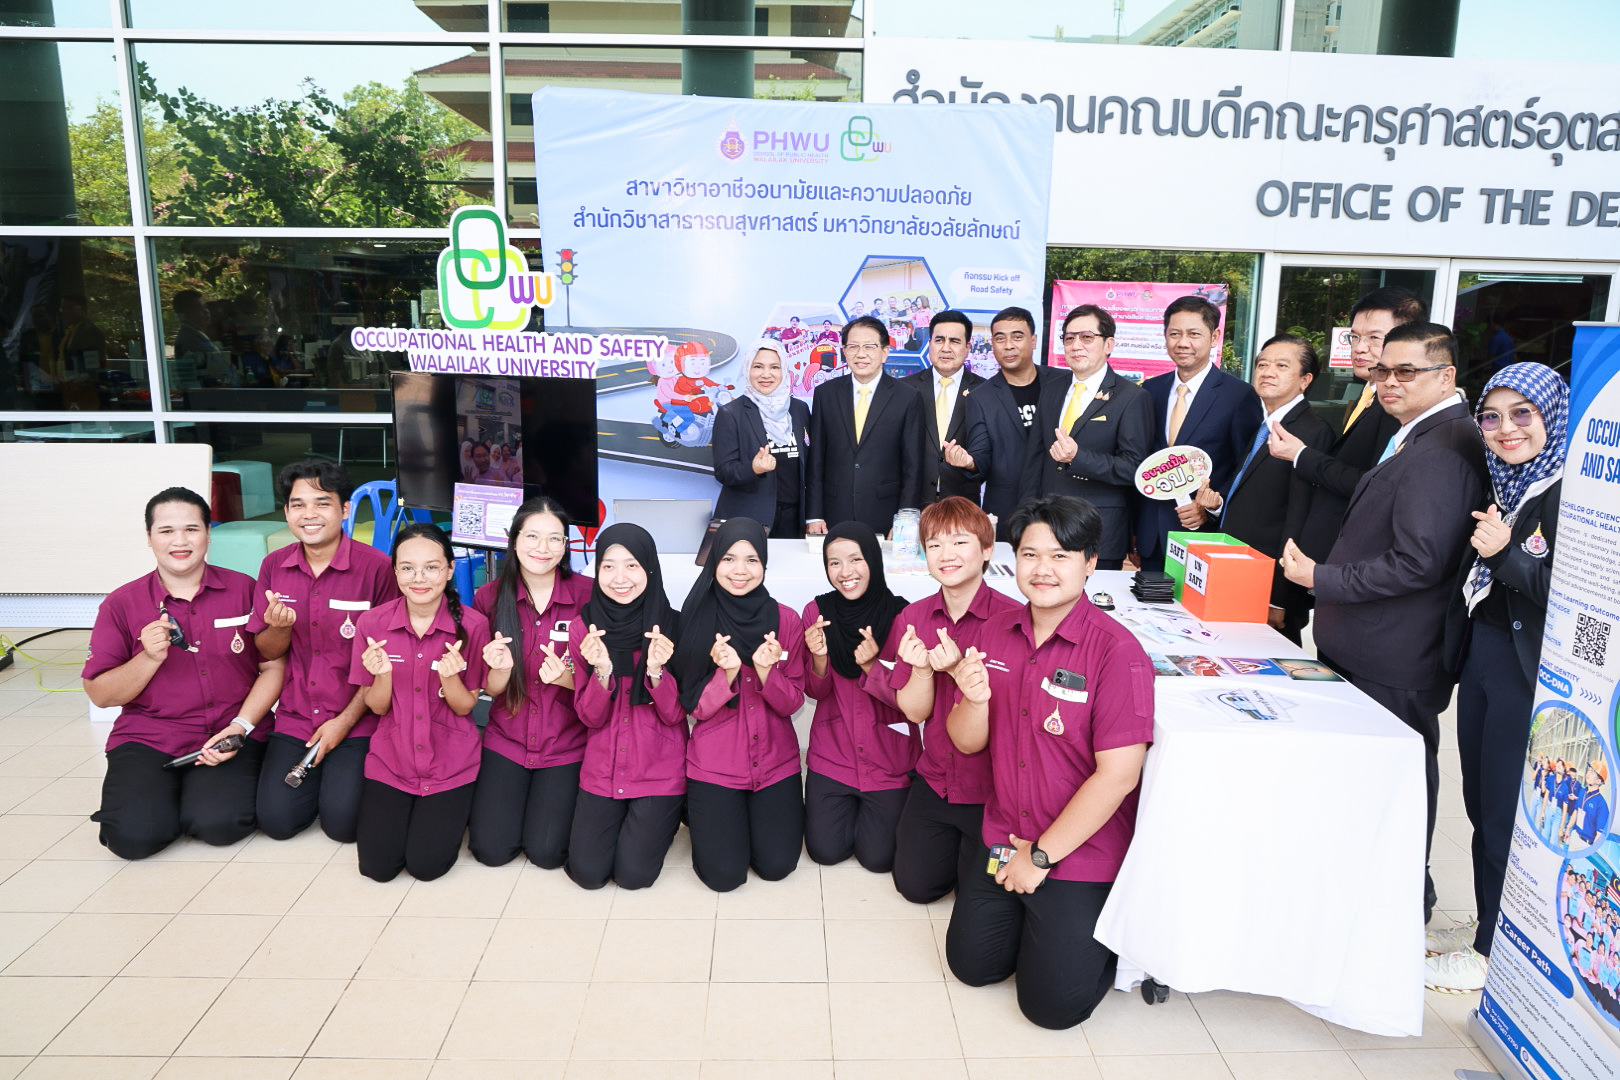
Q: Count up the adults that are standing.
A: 10